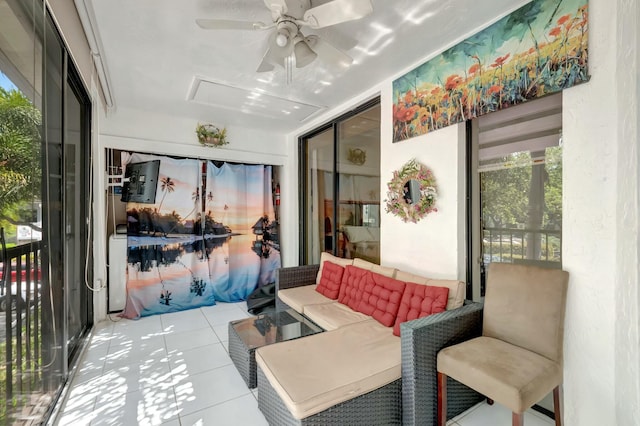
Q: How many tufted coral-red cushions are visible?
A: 4